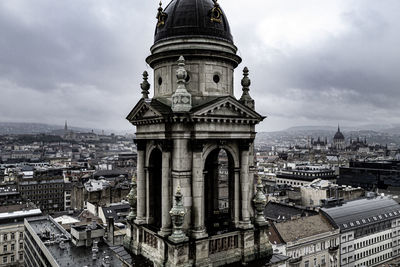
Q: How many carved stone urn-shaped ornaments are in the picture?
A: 6